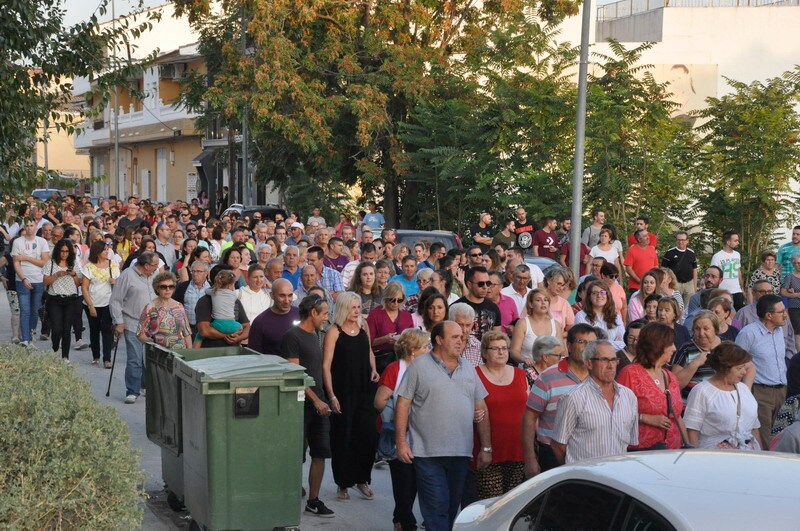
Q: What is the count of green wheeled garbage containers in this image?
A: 2